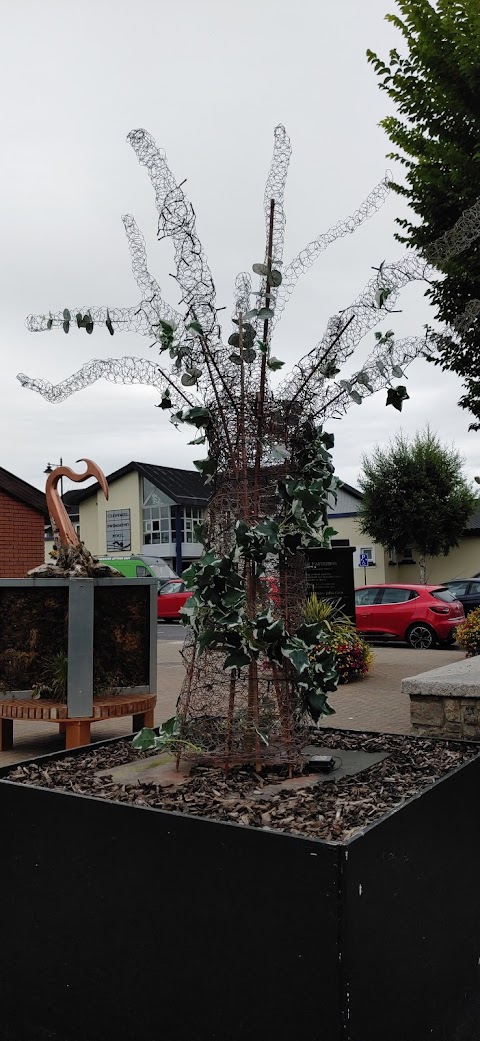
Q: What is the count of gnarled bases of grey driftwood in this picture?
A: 1